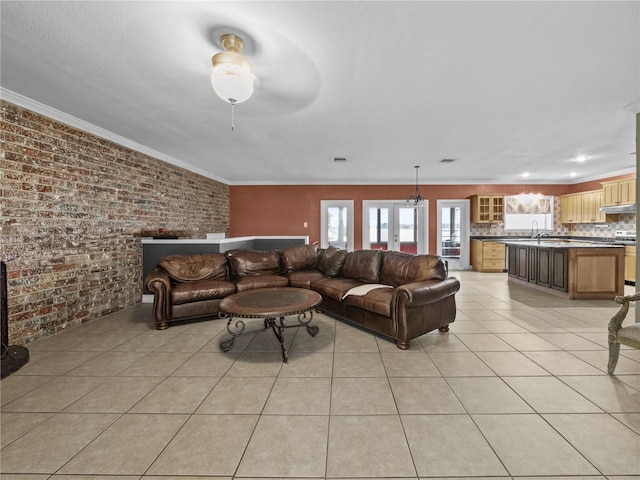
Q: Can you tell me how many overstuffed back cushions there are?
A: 6